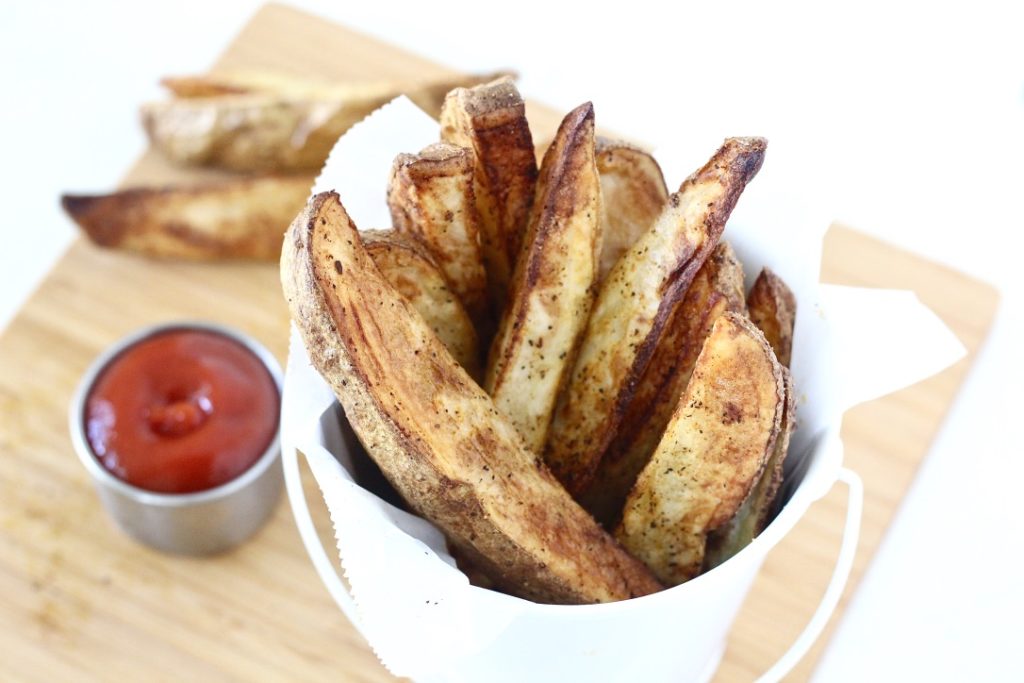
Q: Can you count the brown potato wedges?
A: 14